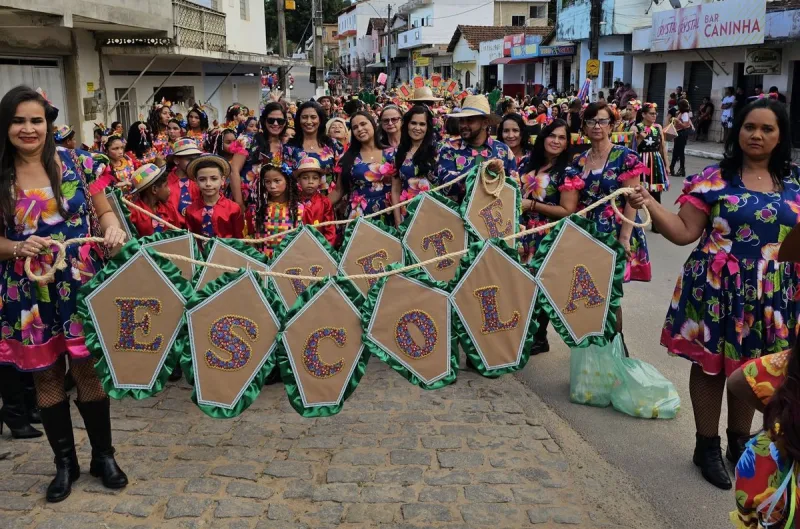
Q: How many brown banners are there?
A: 13